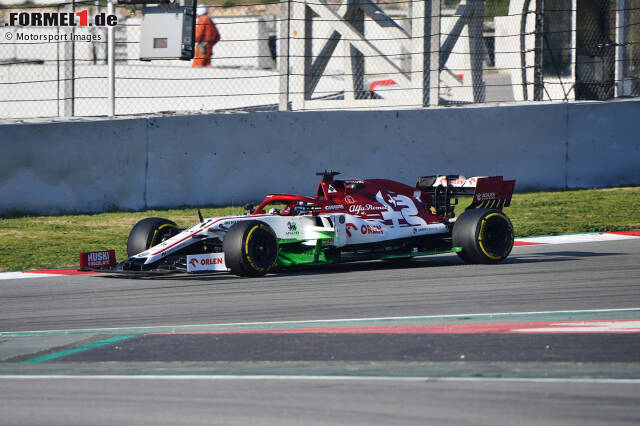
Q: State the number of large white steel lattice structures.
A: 1